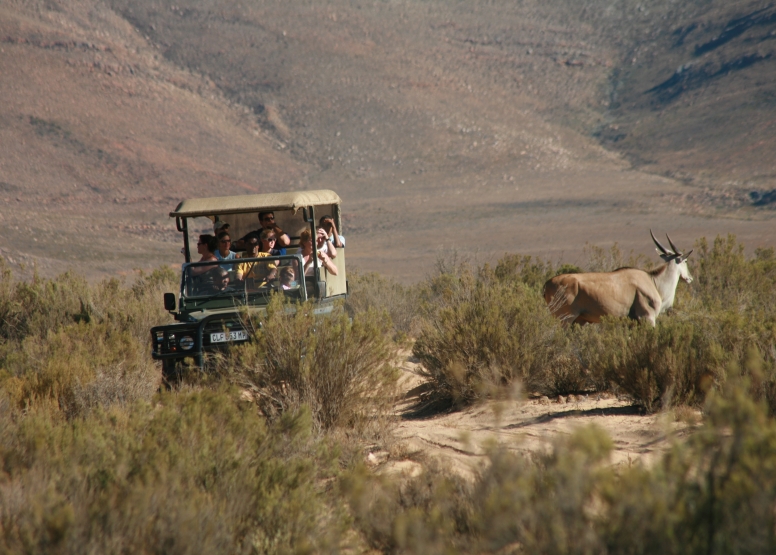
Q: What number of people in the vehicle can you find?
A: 11